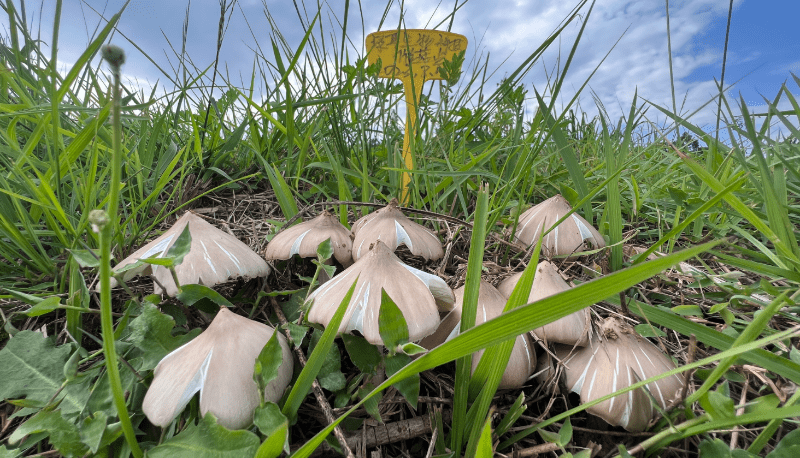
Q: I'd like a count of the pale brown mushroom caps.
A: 9